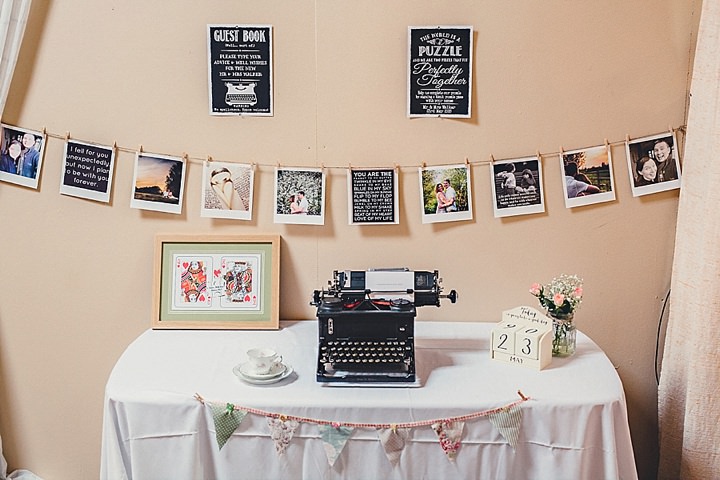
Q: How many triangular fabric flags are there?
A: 6